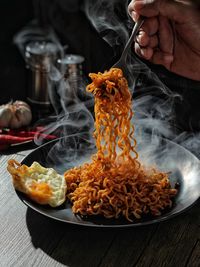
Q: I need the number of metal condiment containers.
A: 2